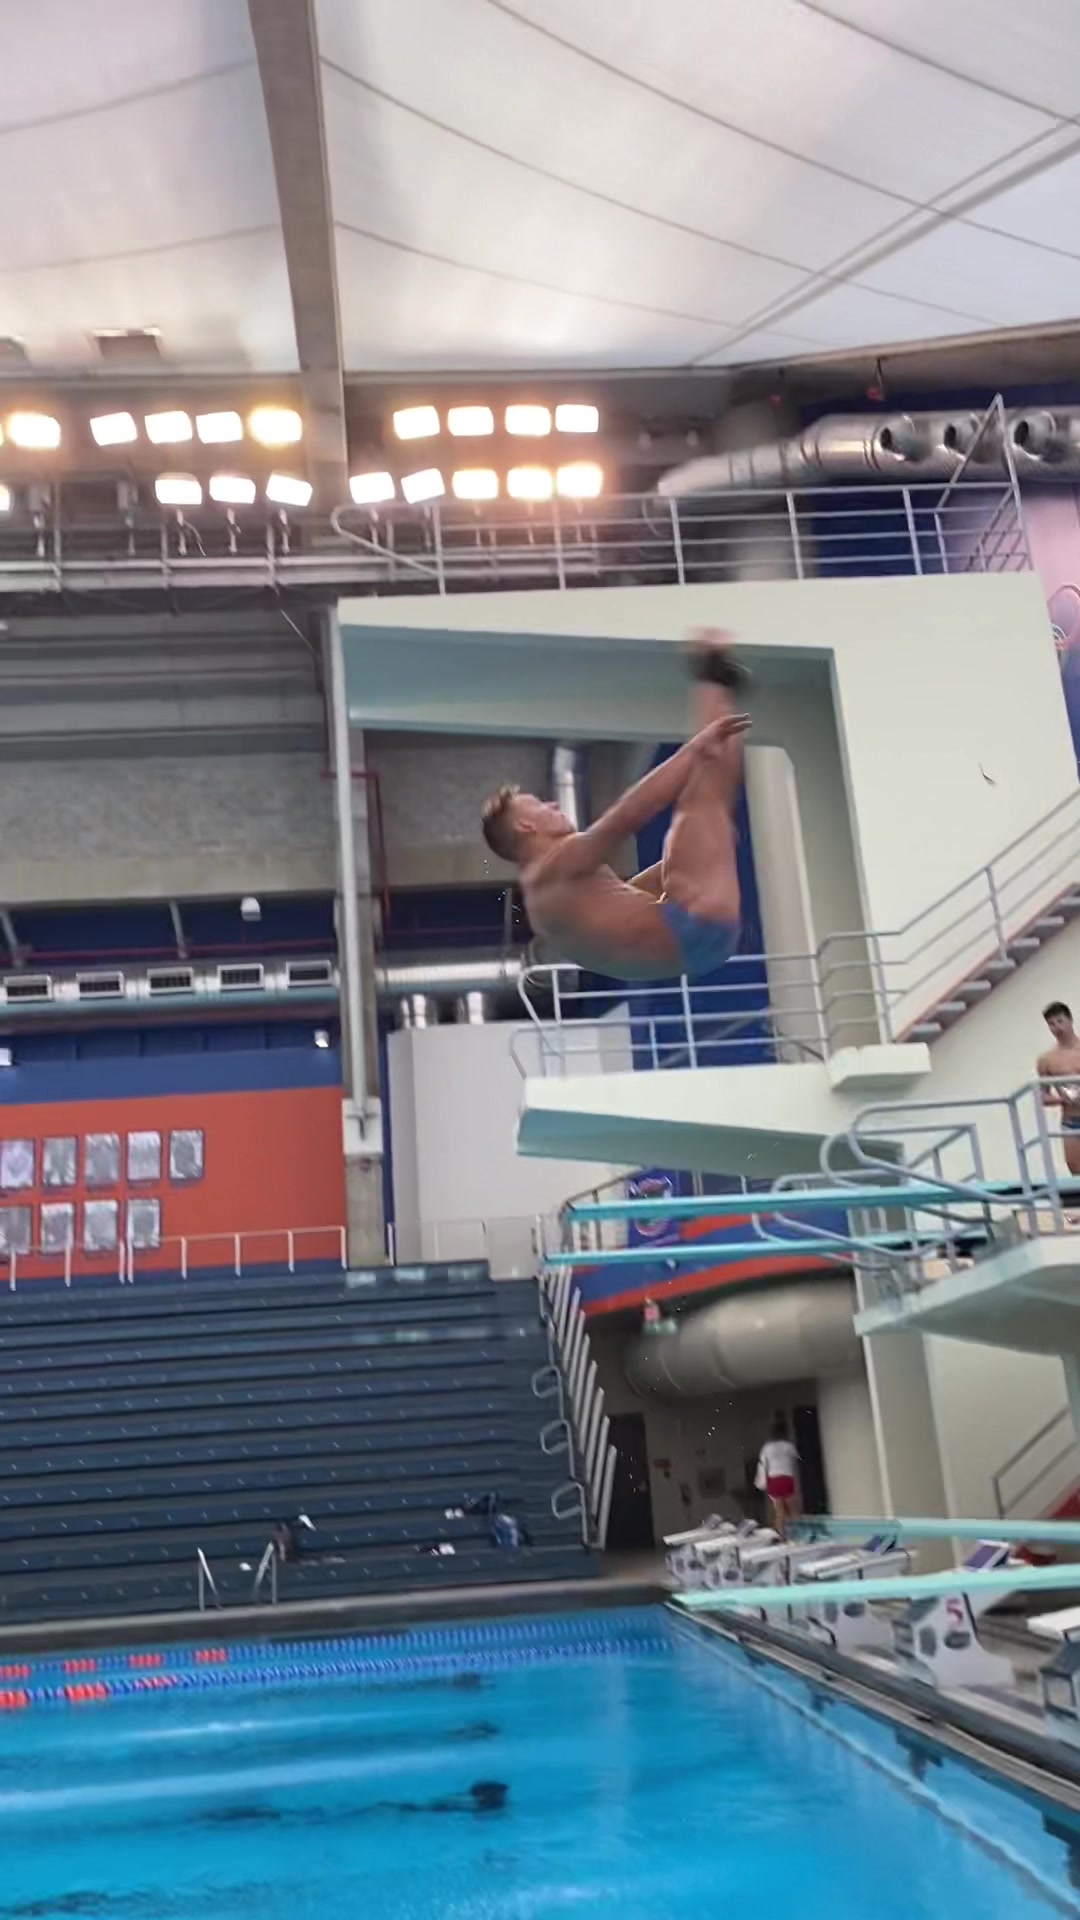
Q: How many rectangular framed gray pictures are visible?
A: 9